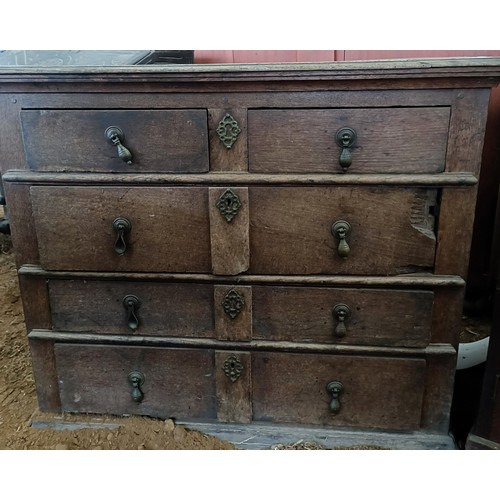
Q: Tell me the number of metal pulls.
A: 8